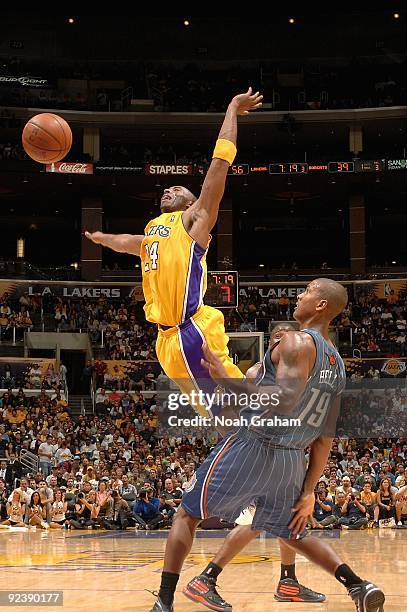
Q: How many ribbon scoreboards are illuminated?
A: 1